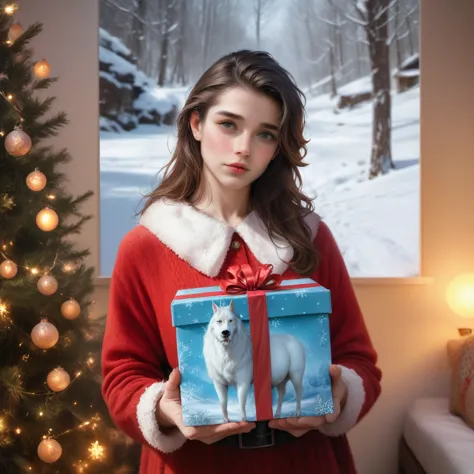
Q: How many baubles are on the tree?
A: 11